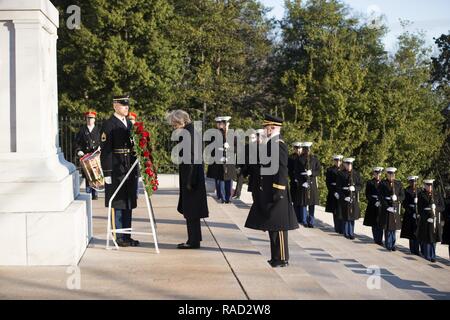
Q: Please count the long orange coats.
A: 0